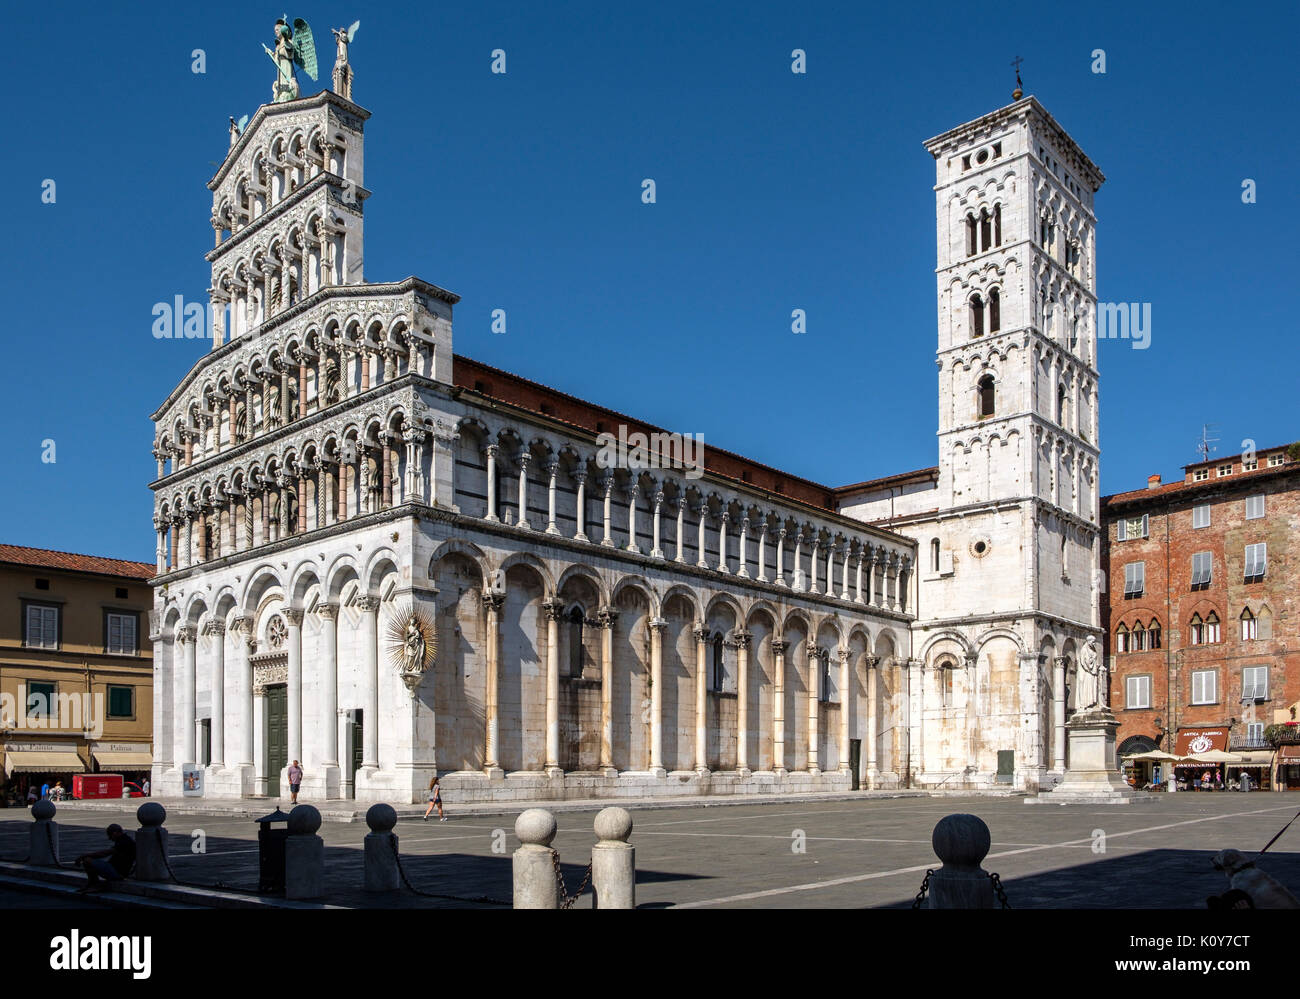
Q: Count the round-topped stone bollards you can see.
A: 7